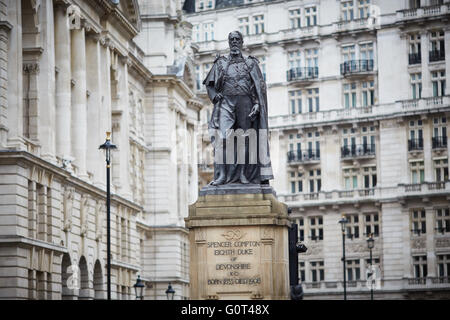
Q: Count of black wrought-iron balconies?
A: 8